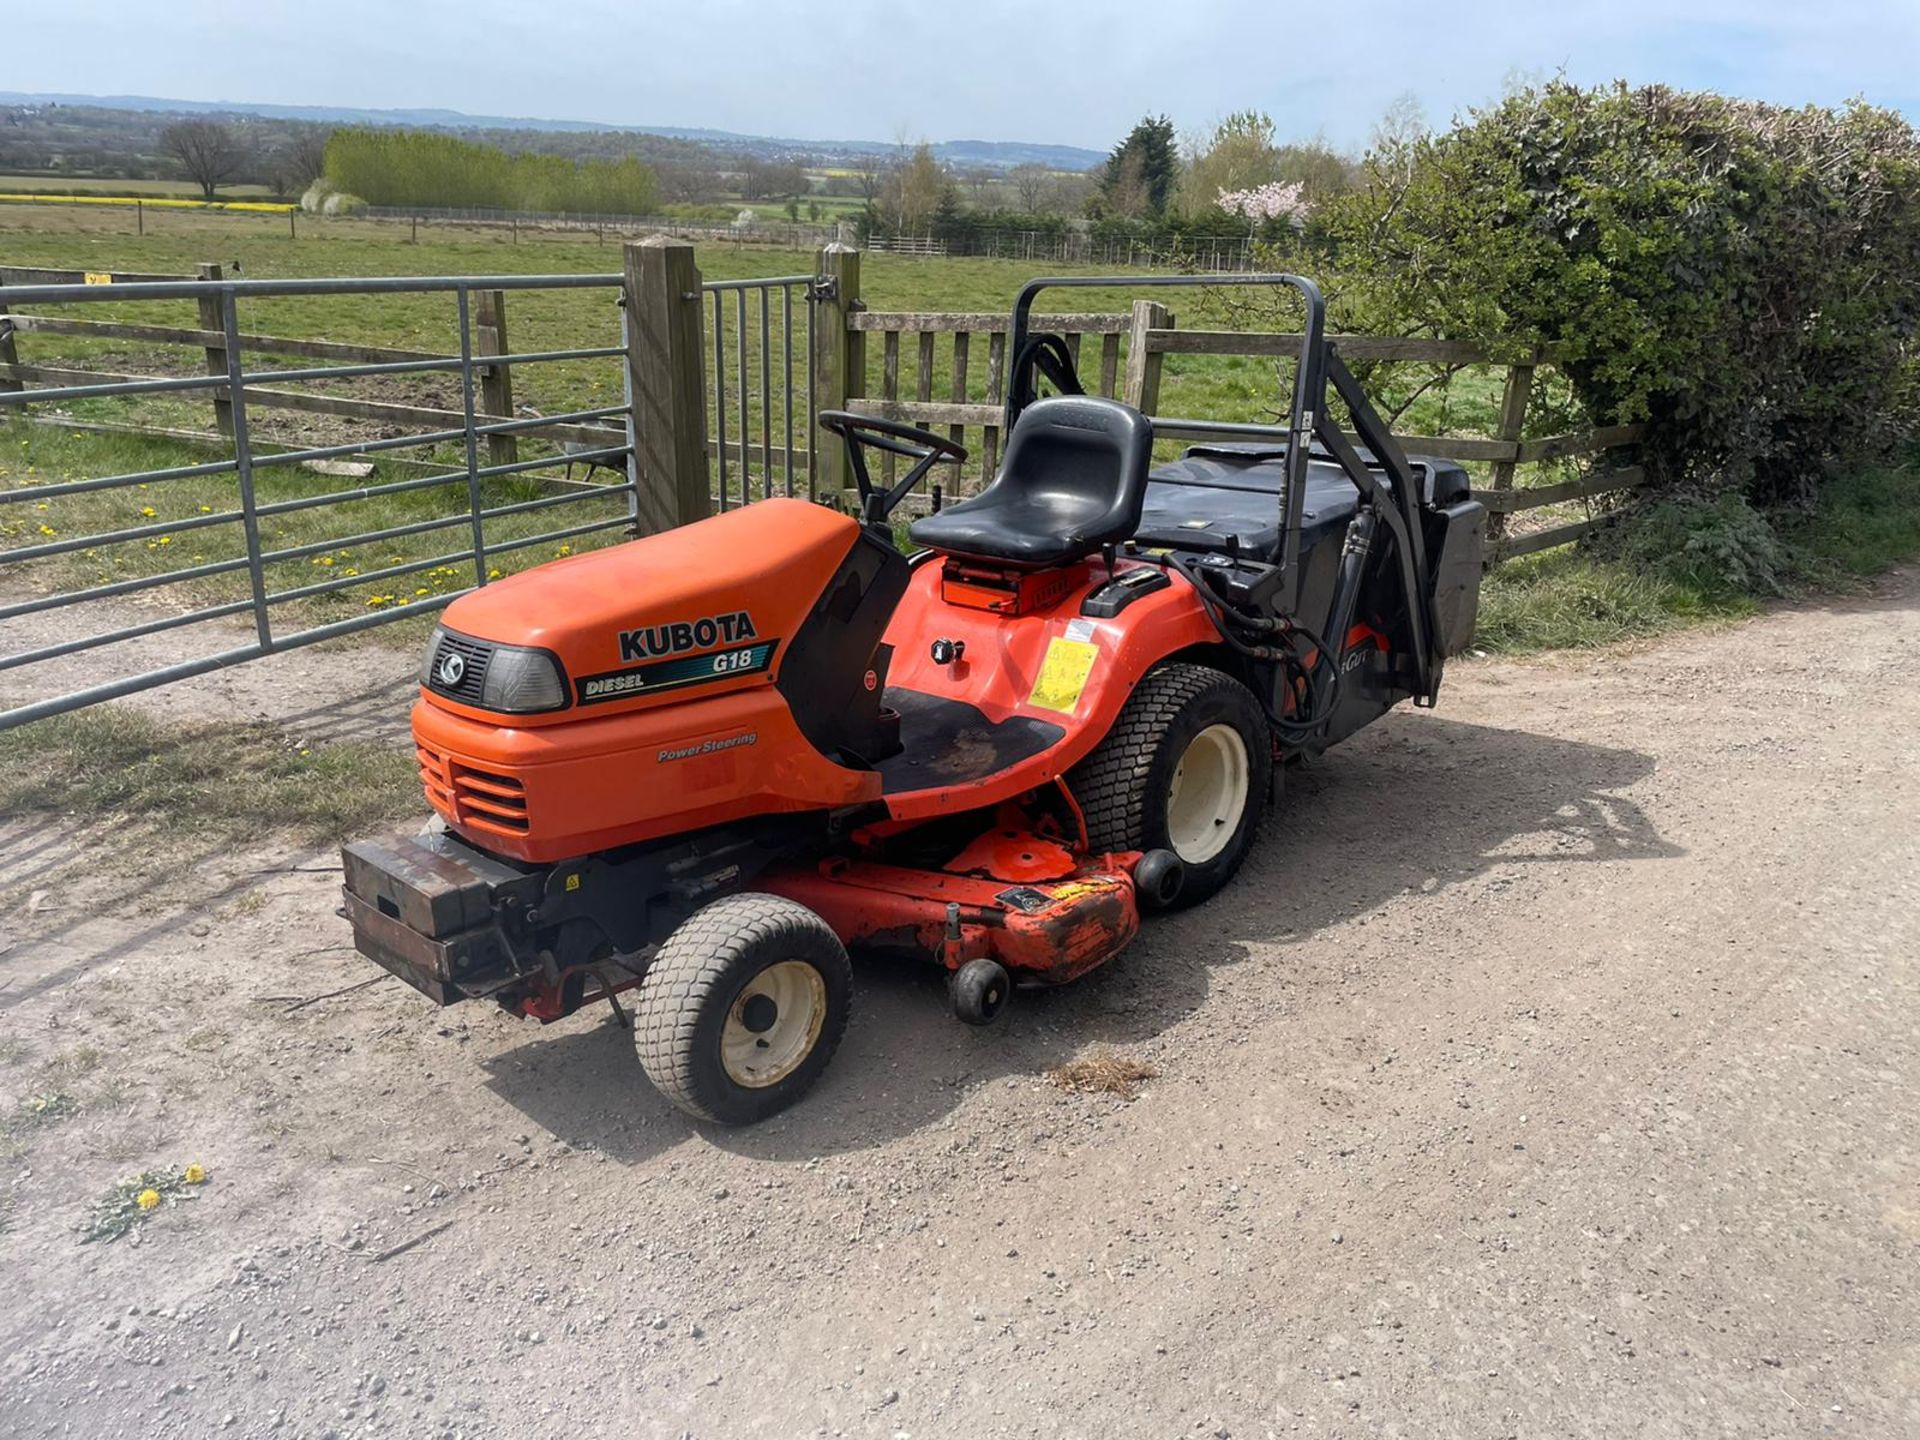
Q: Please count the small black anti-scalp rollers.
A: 2